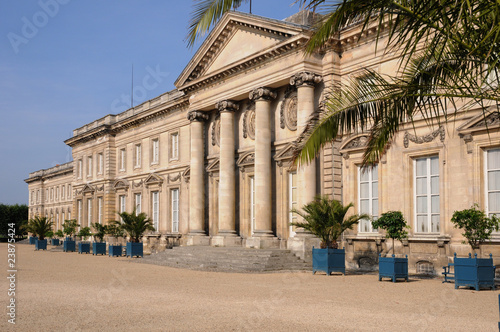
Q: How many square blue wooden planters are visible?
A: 11